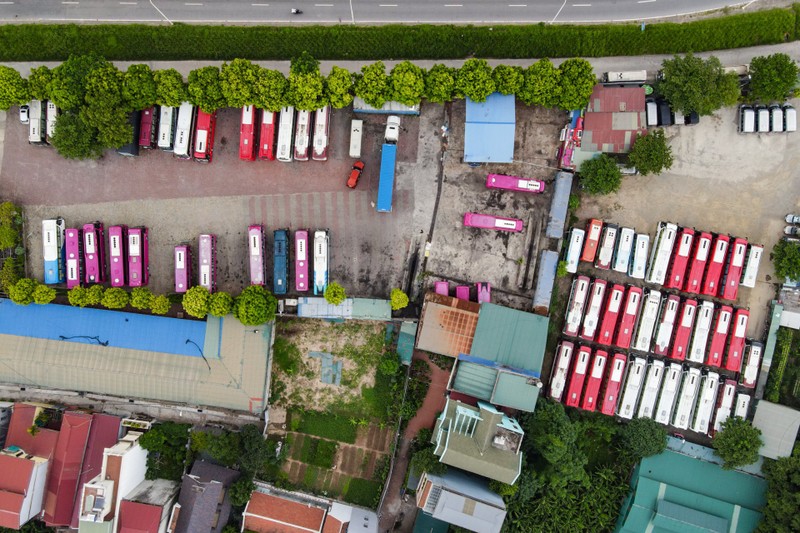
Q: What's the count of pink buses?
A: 13